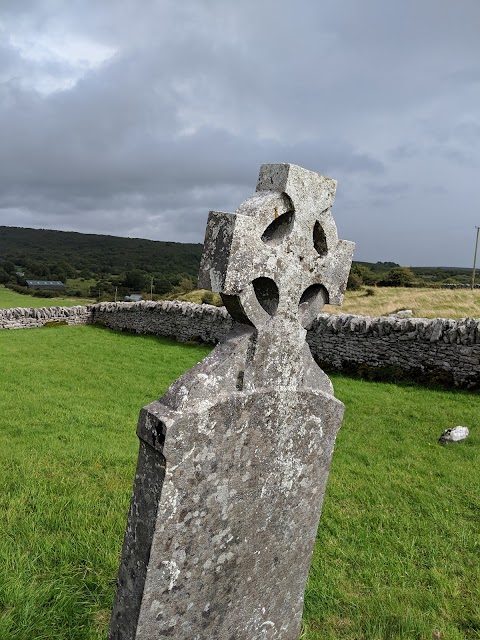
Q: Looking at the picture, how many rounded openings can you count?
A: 4